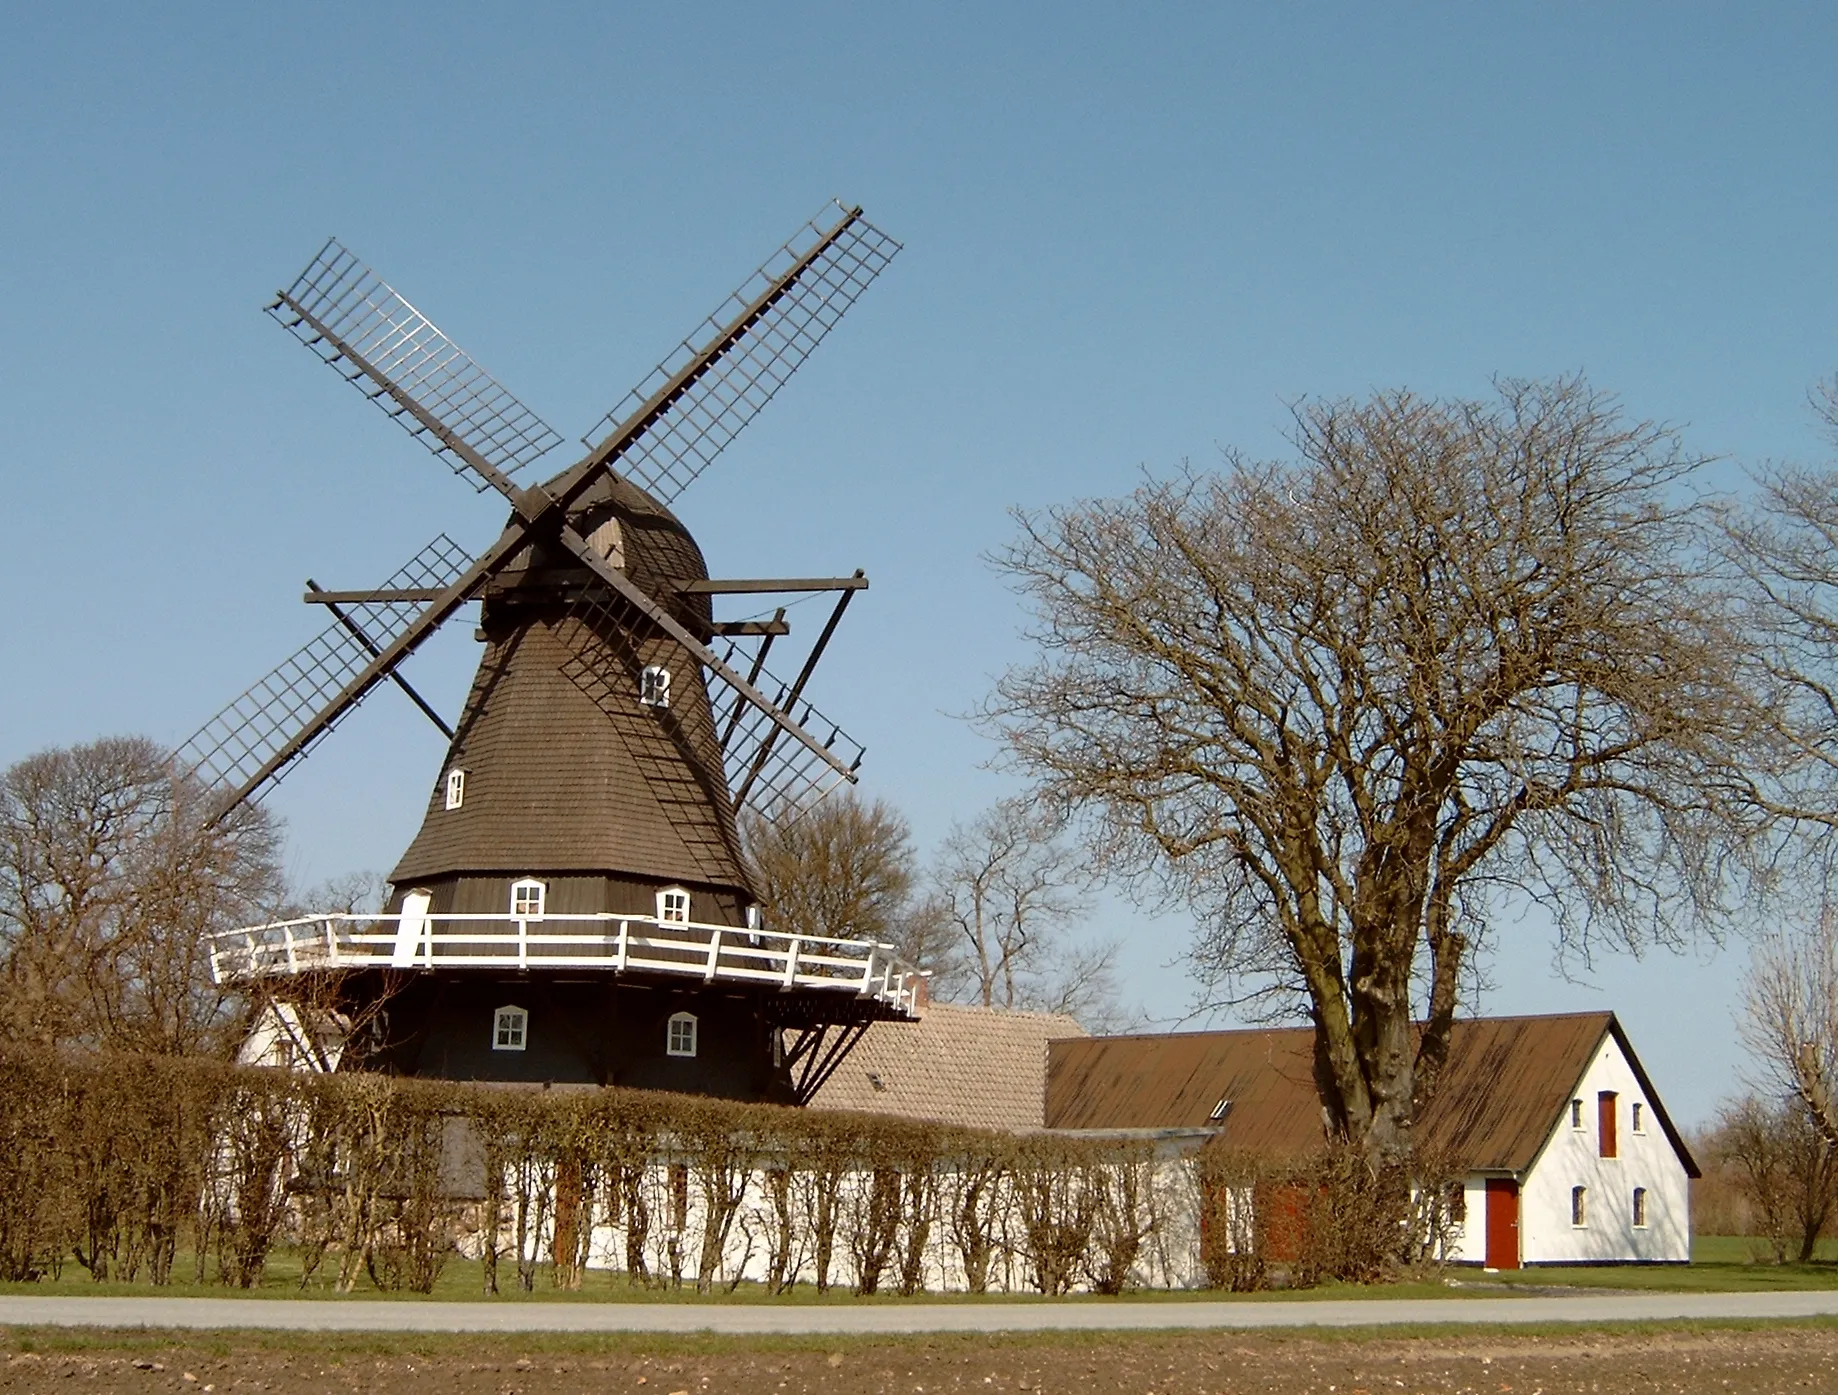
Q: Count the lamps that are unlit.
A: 0